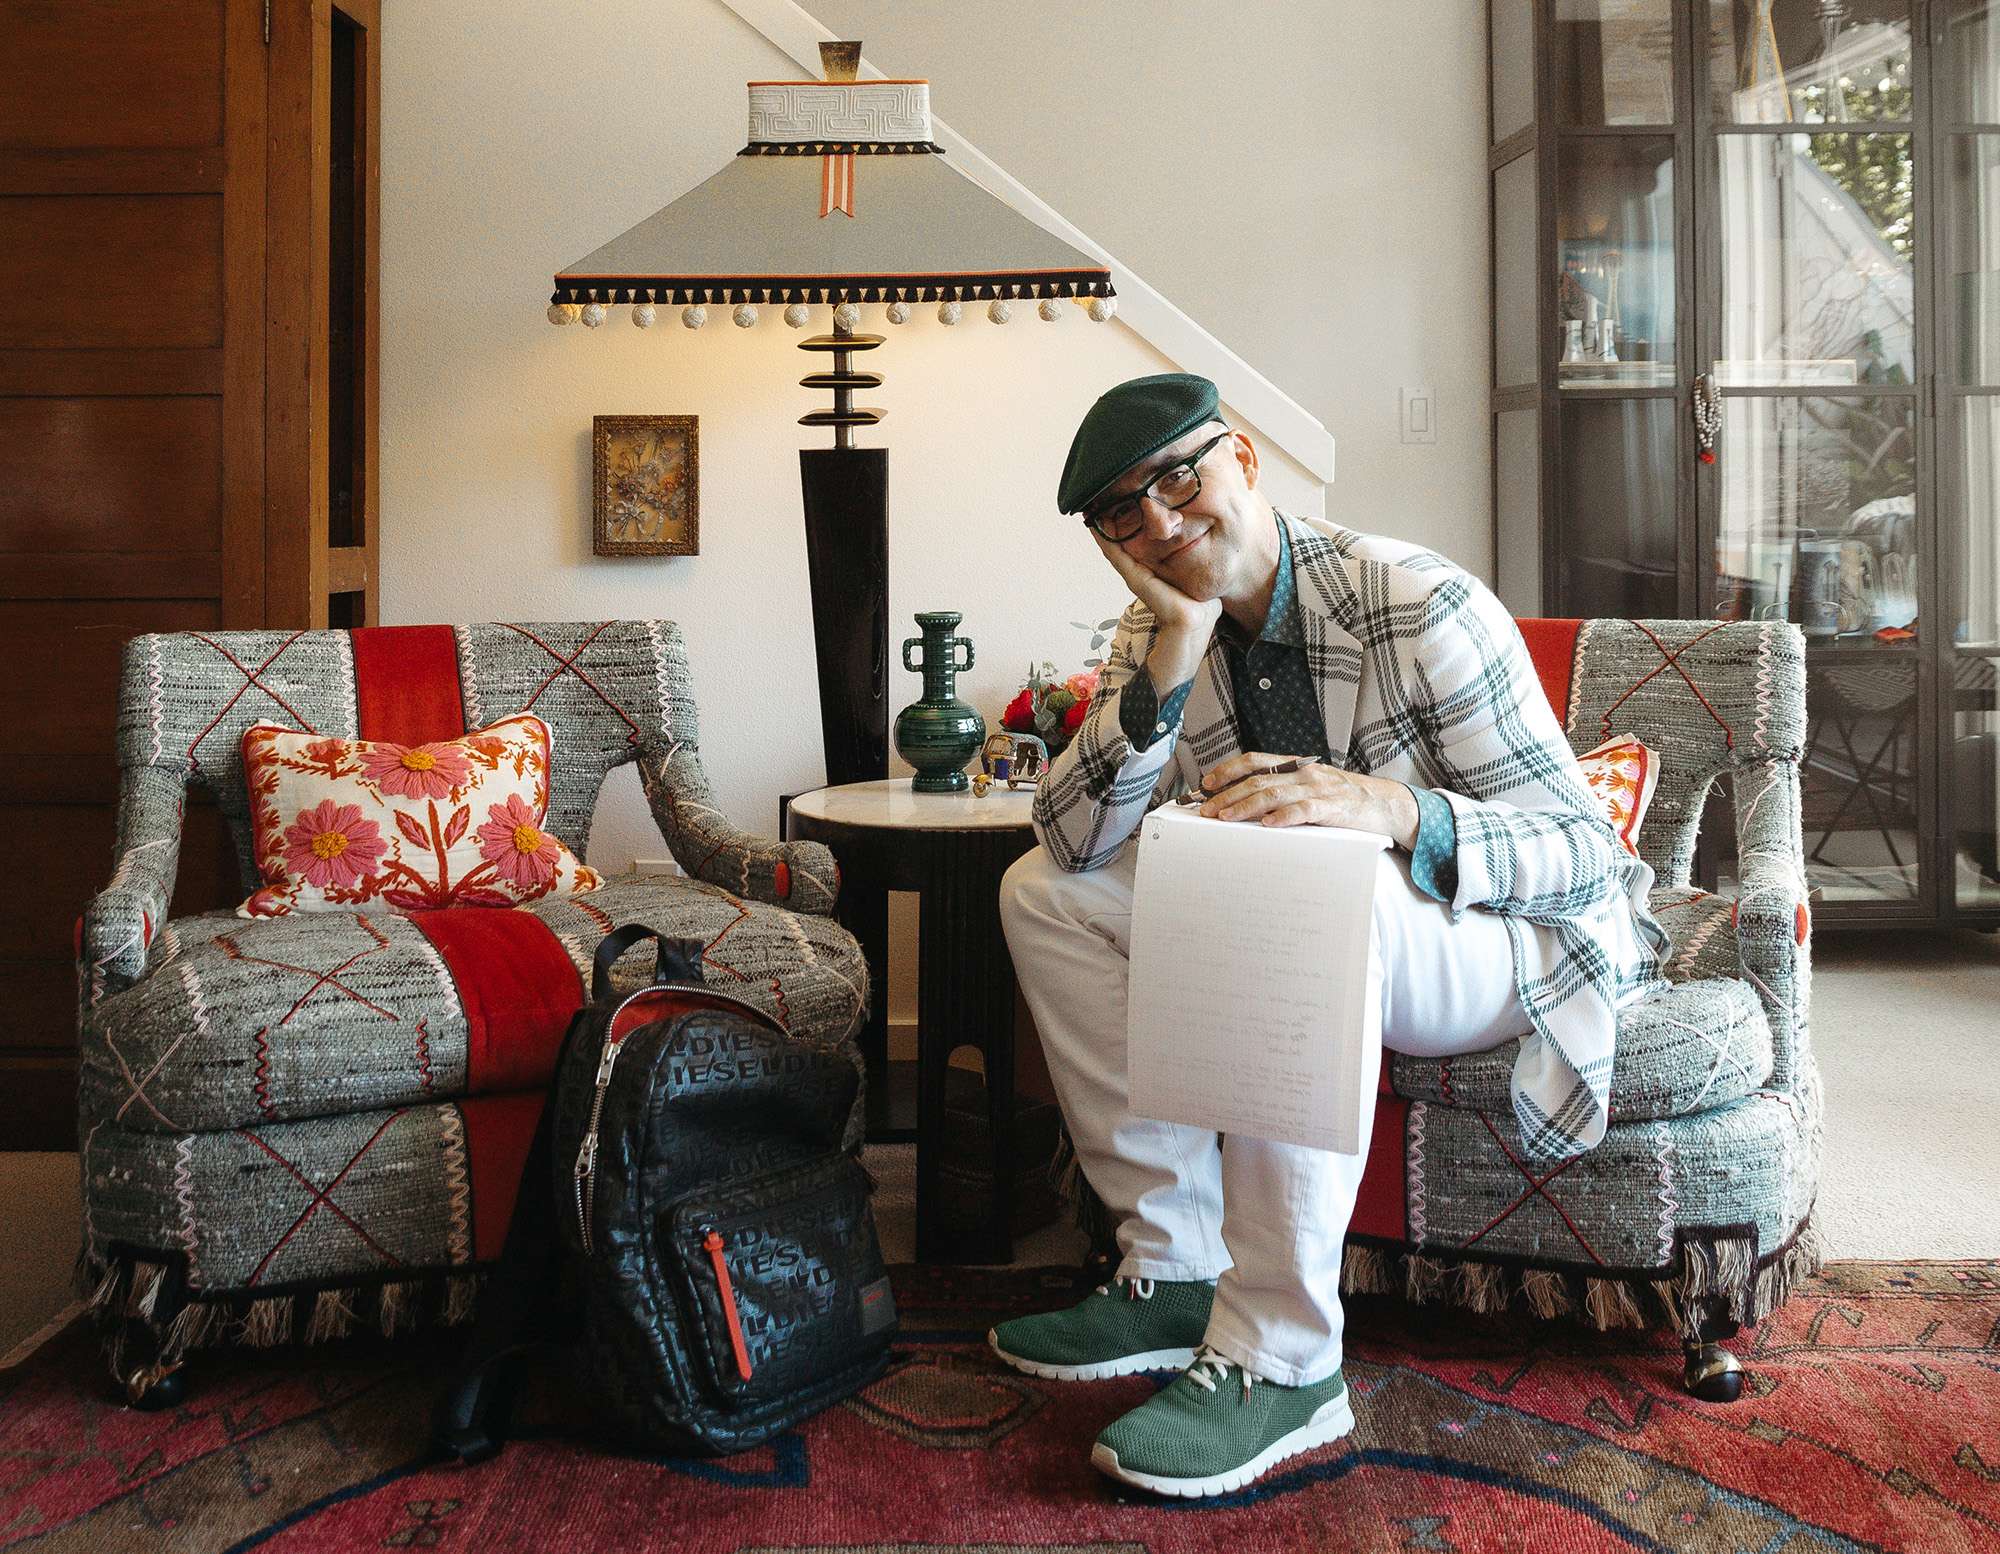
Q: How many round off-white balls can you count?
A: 12